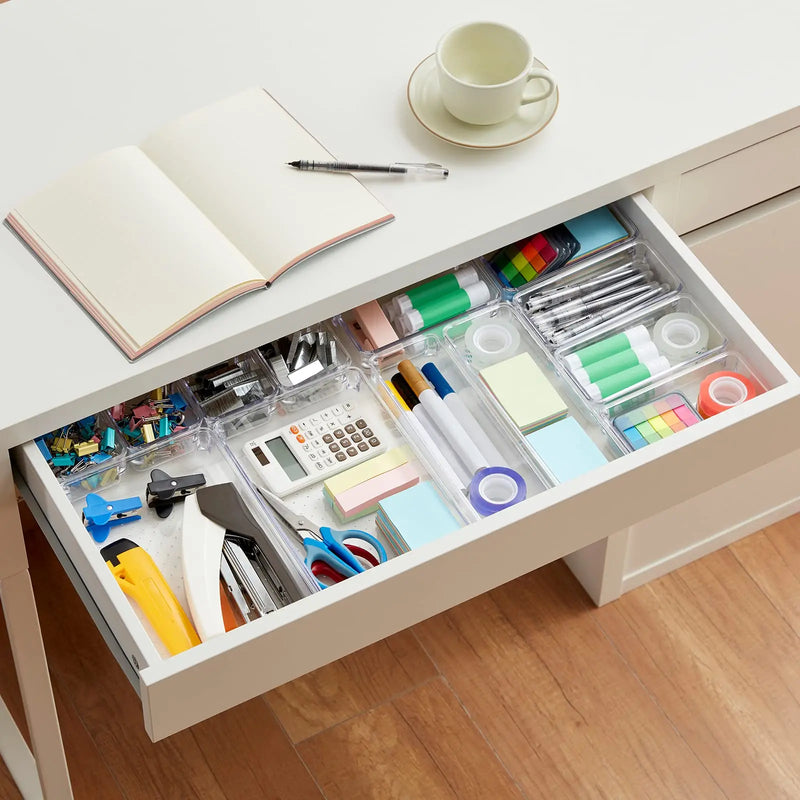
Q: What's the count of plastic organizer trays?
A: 13